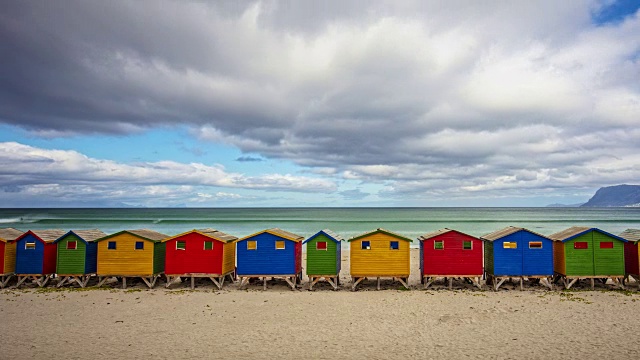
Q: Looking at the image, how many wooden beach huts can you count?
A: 12